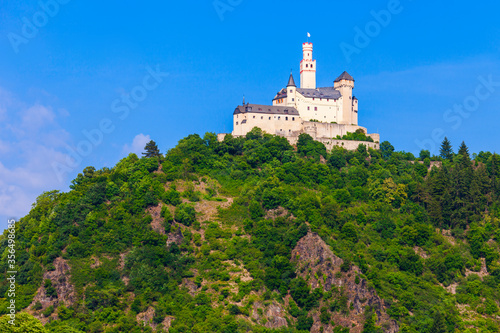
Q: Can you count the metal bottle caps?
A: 0